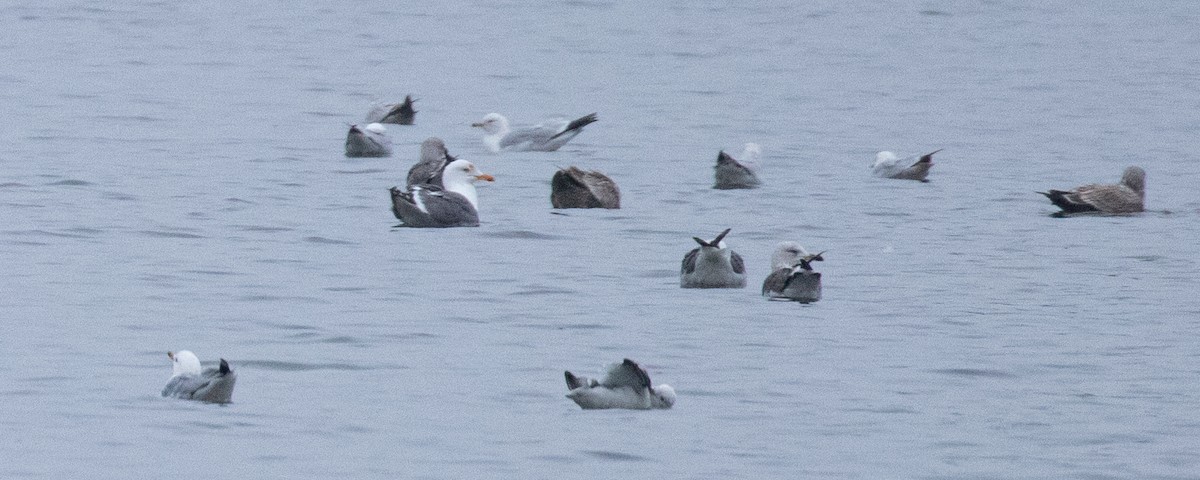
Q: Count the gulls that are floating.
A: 13